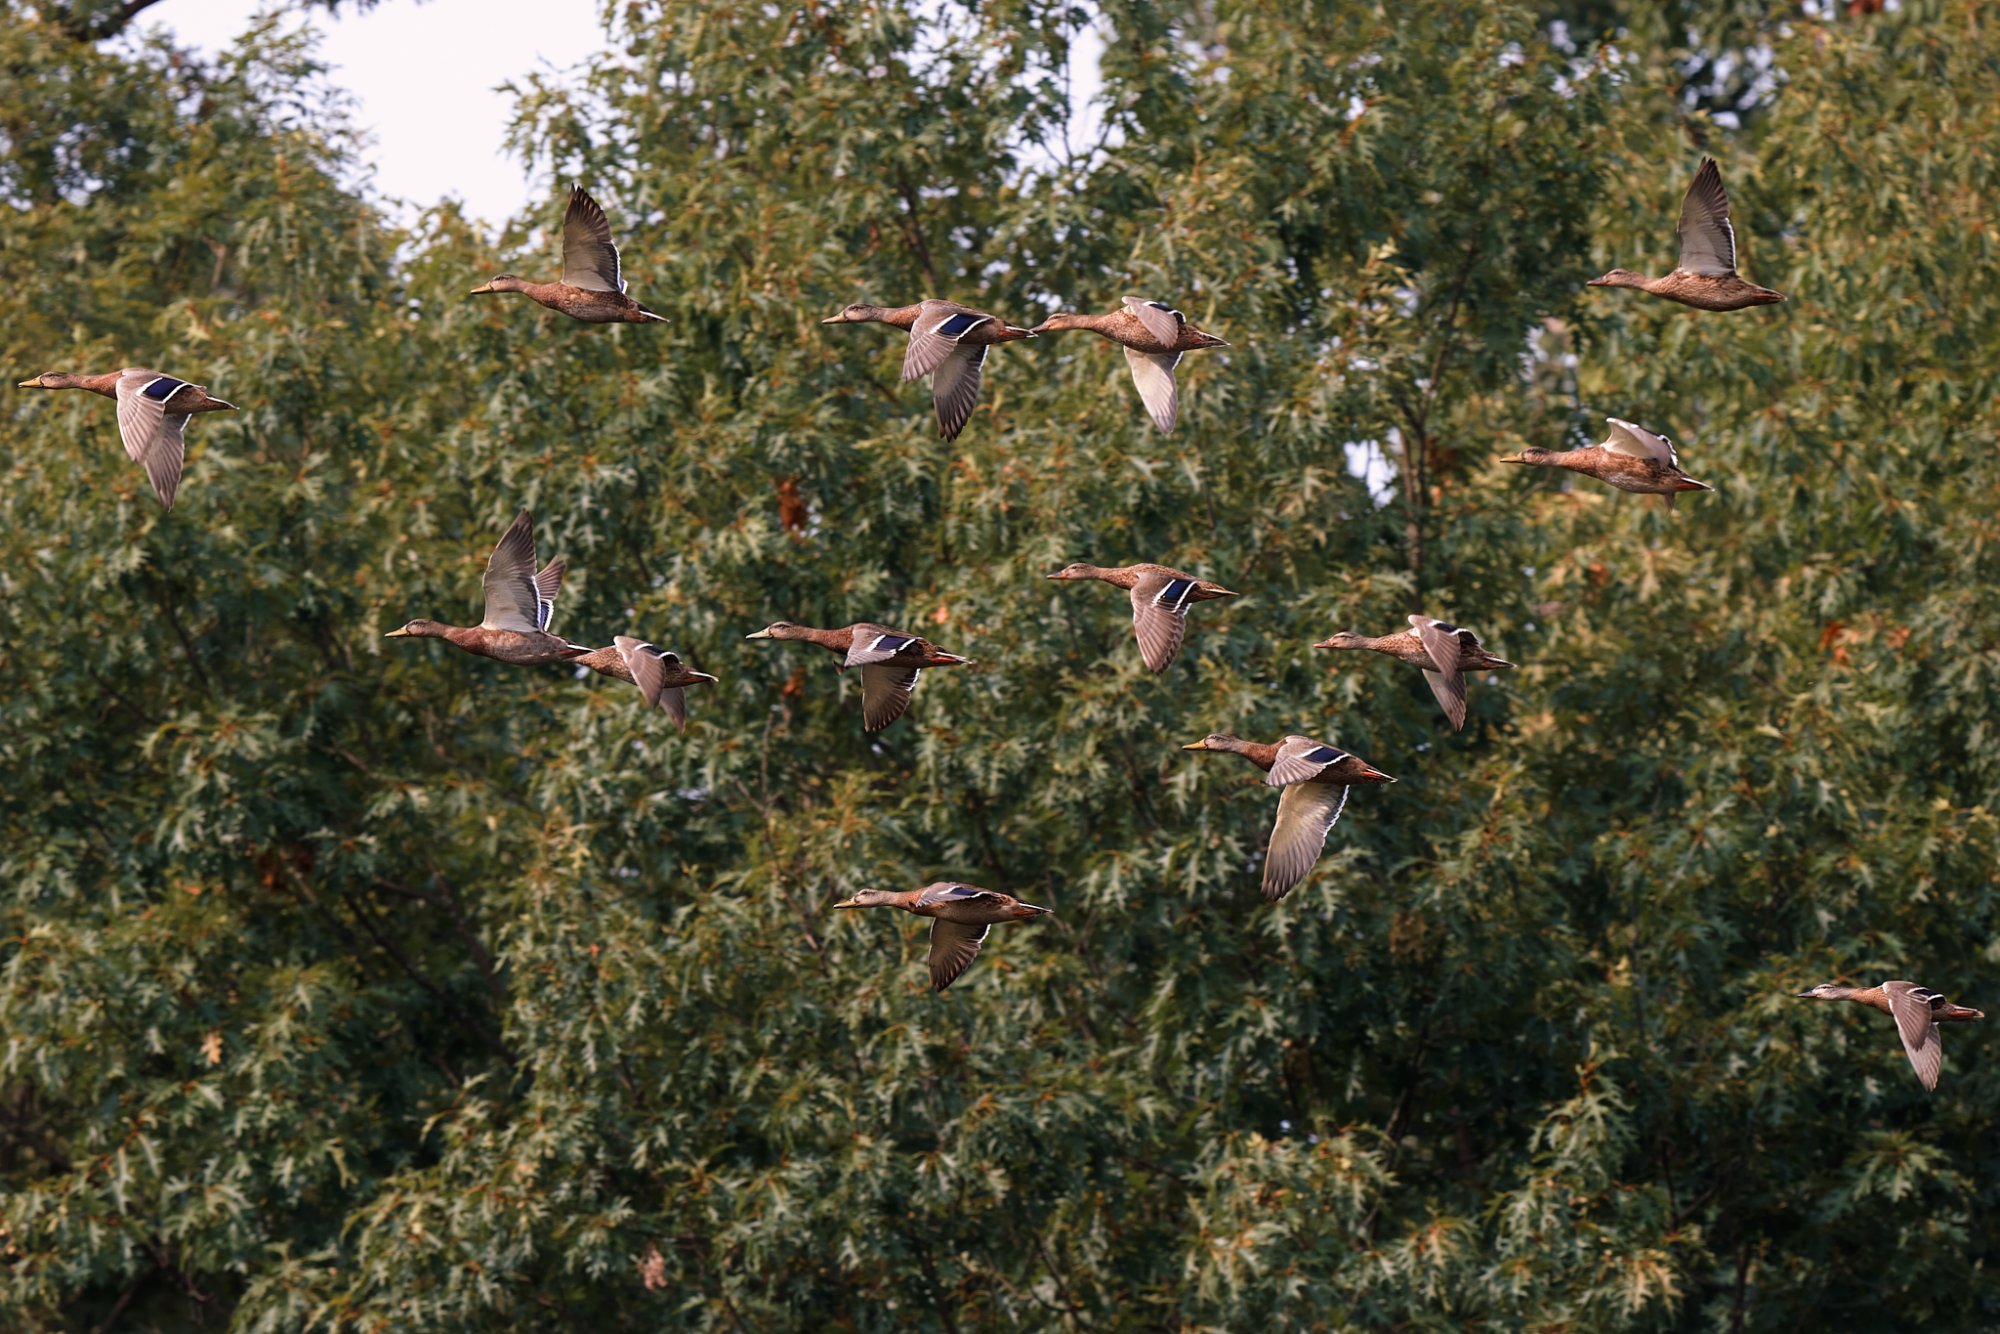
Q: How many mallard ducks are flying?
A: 14